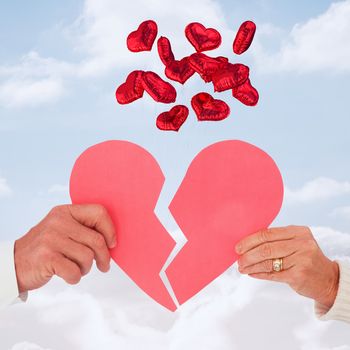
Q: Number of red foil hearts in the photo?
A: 12